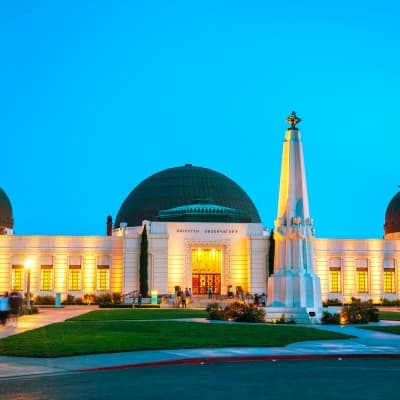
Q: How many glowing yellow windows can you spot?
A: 7